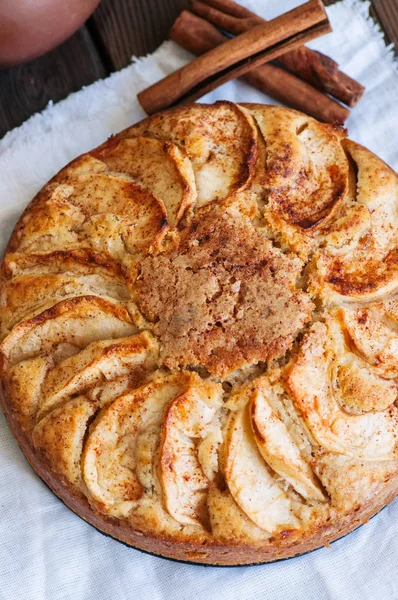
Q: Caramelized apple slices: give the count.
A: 14